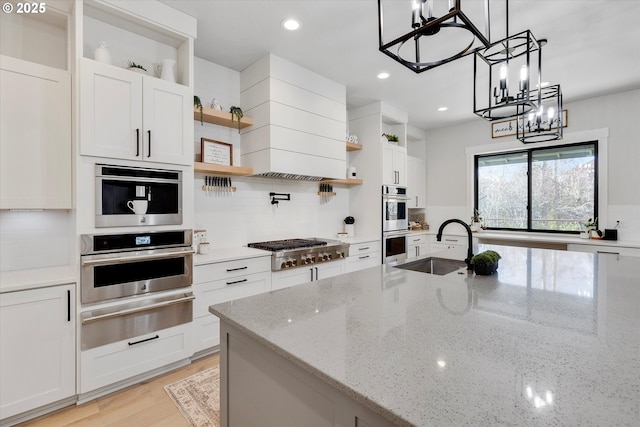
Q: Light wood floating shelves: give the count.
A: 4